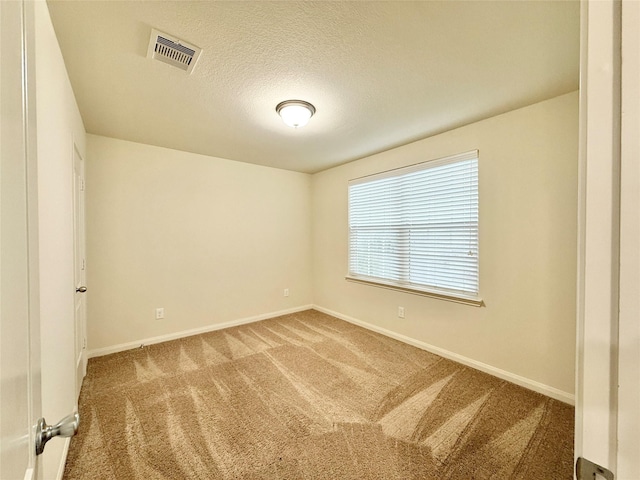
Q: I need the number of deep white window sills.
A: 1